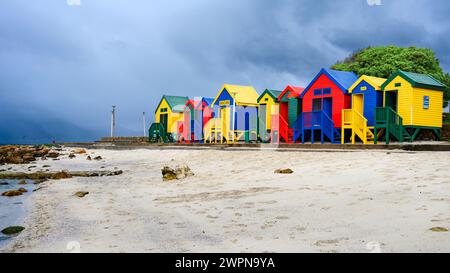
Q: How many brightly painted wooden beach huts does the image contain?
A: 9